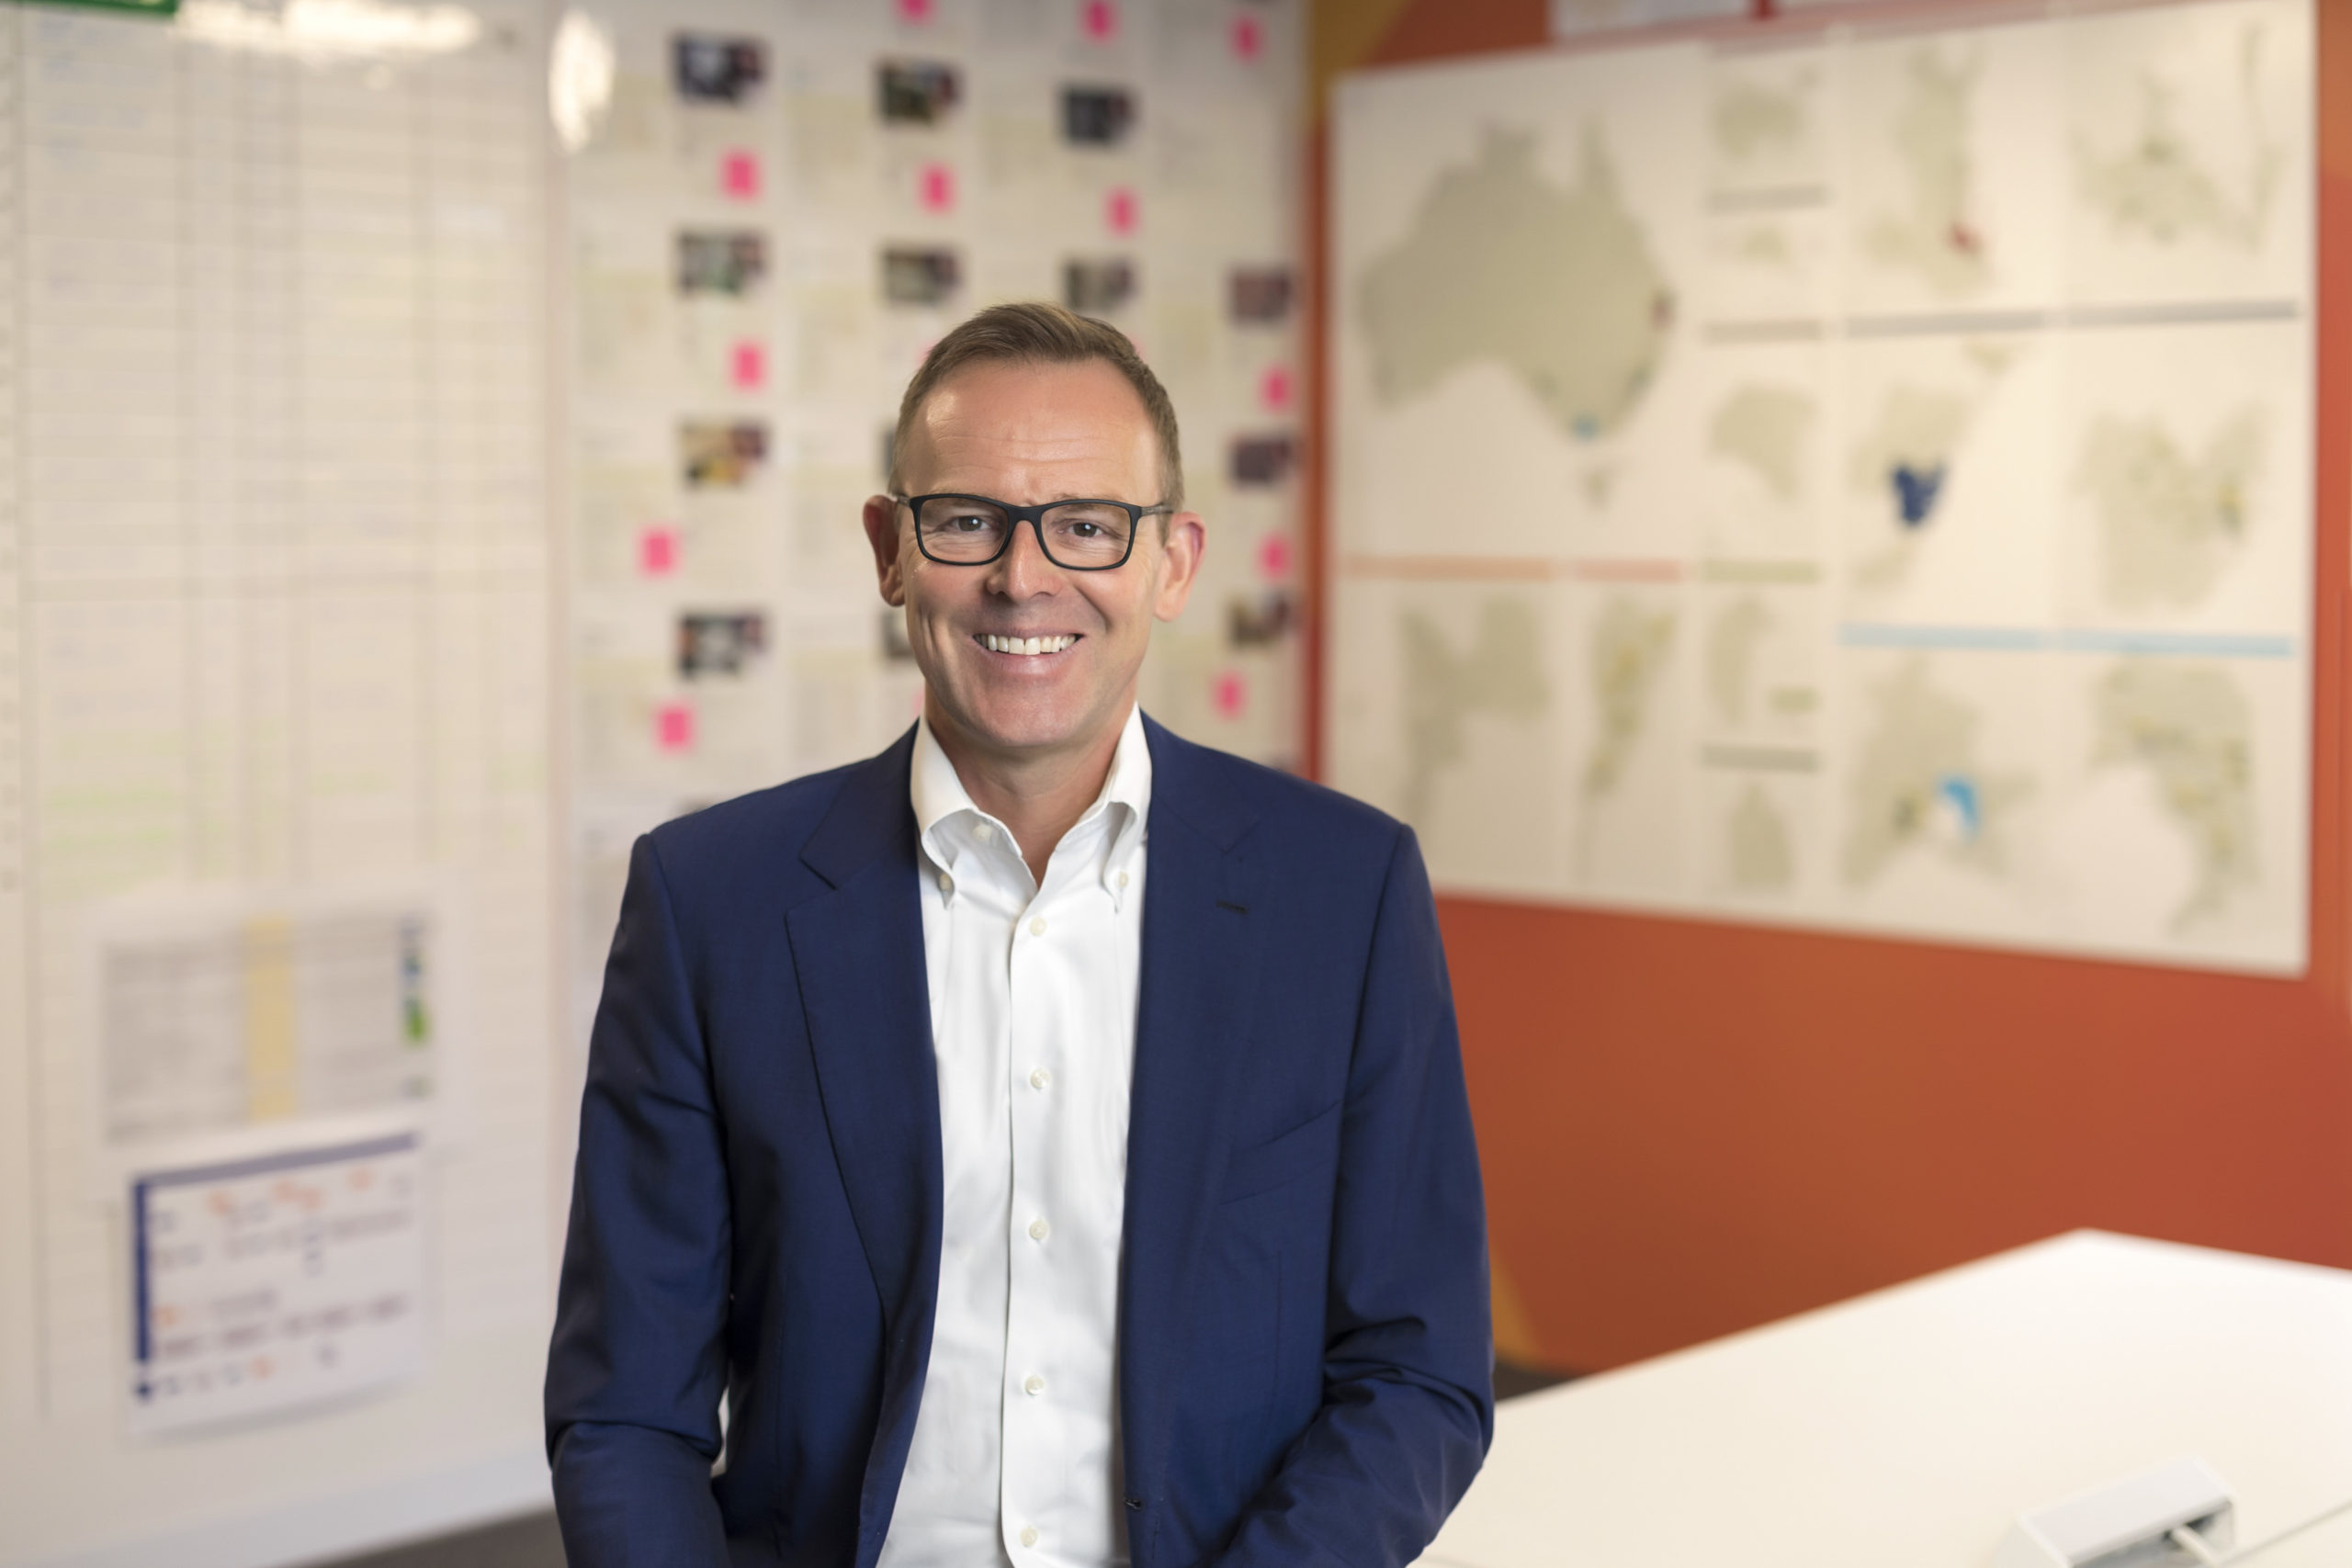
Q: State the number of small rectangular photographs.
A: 13